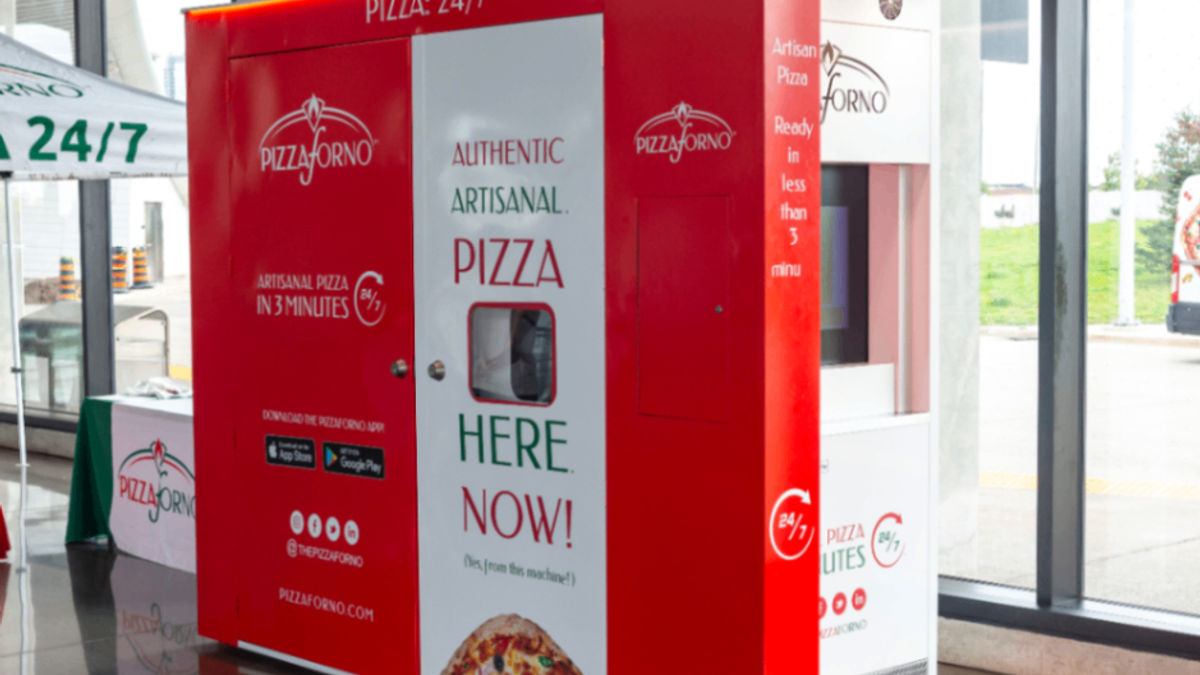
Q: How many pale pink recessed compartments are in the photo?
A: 1